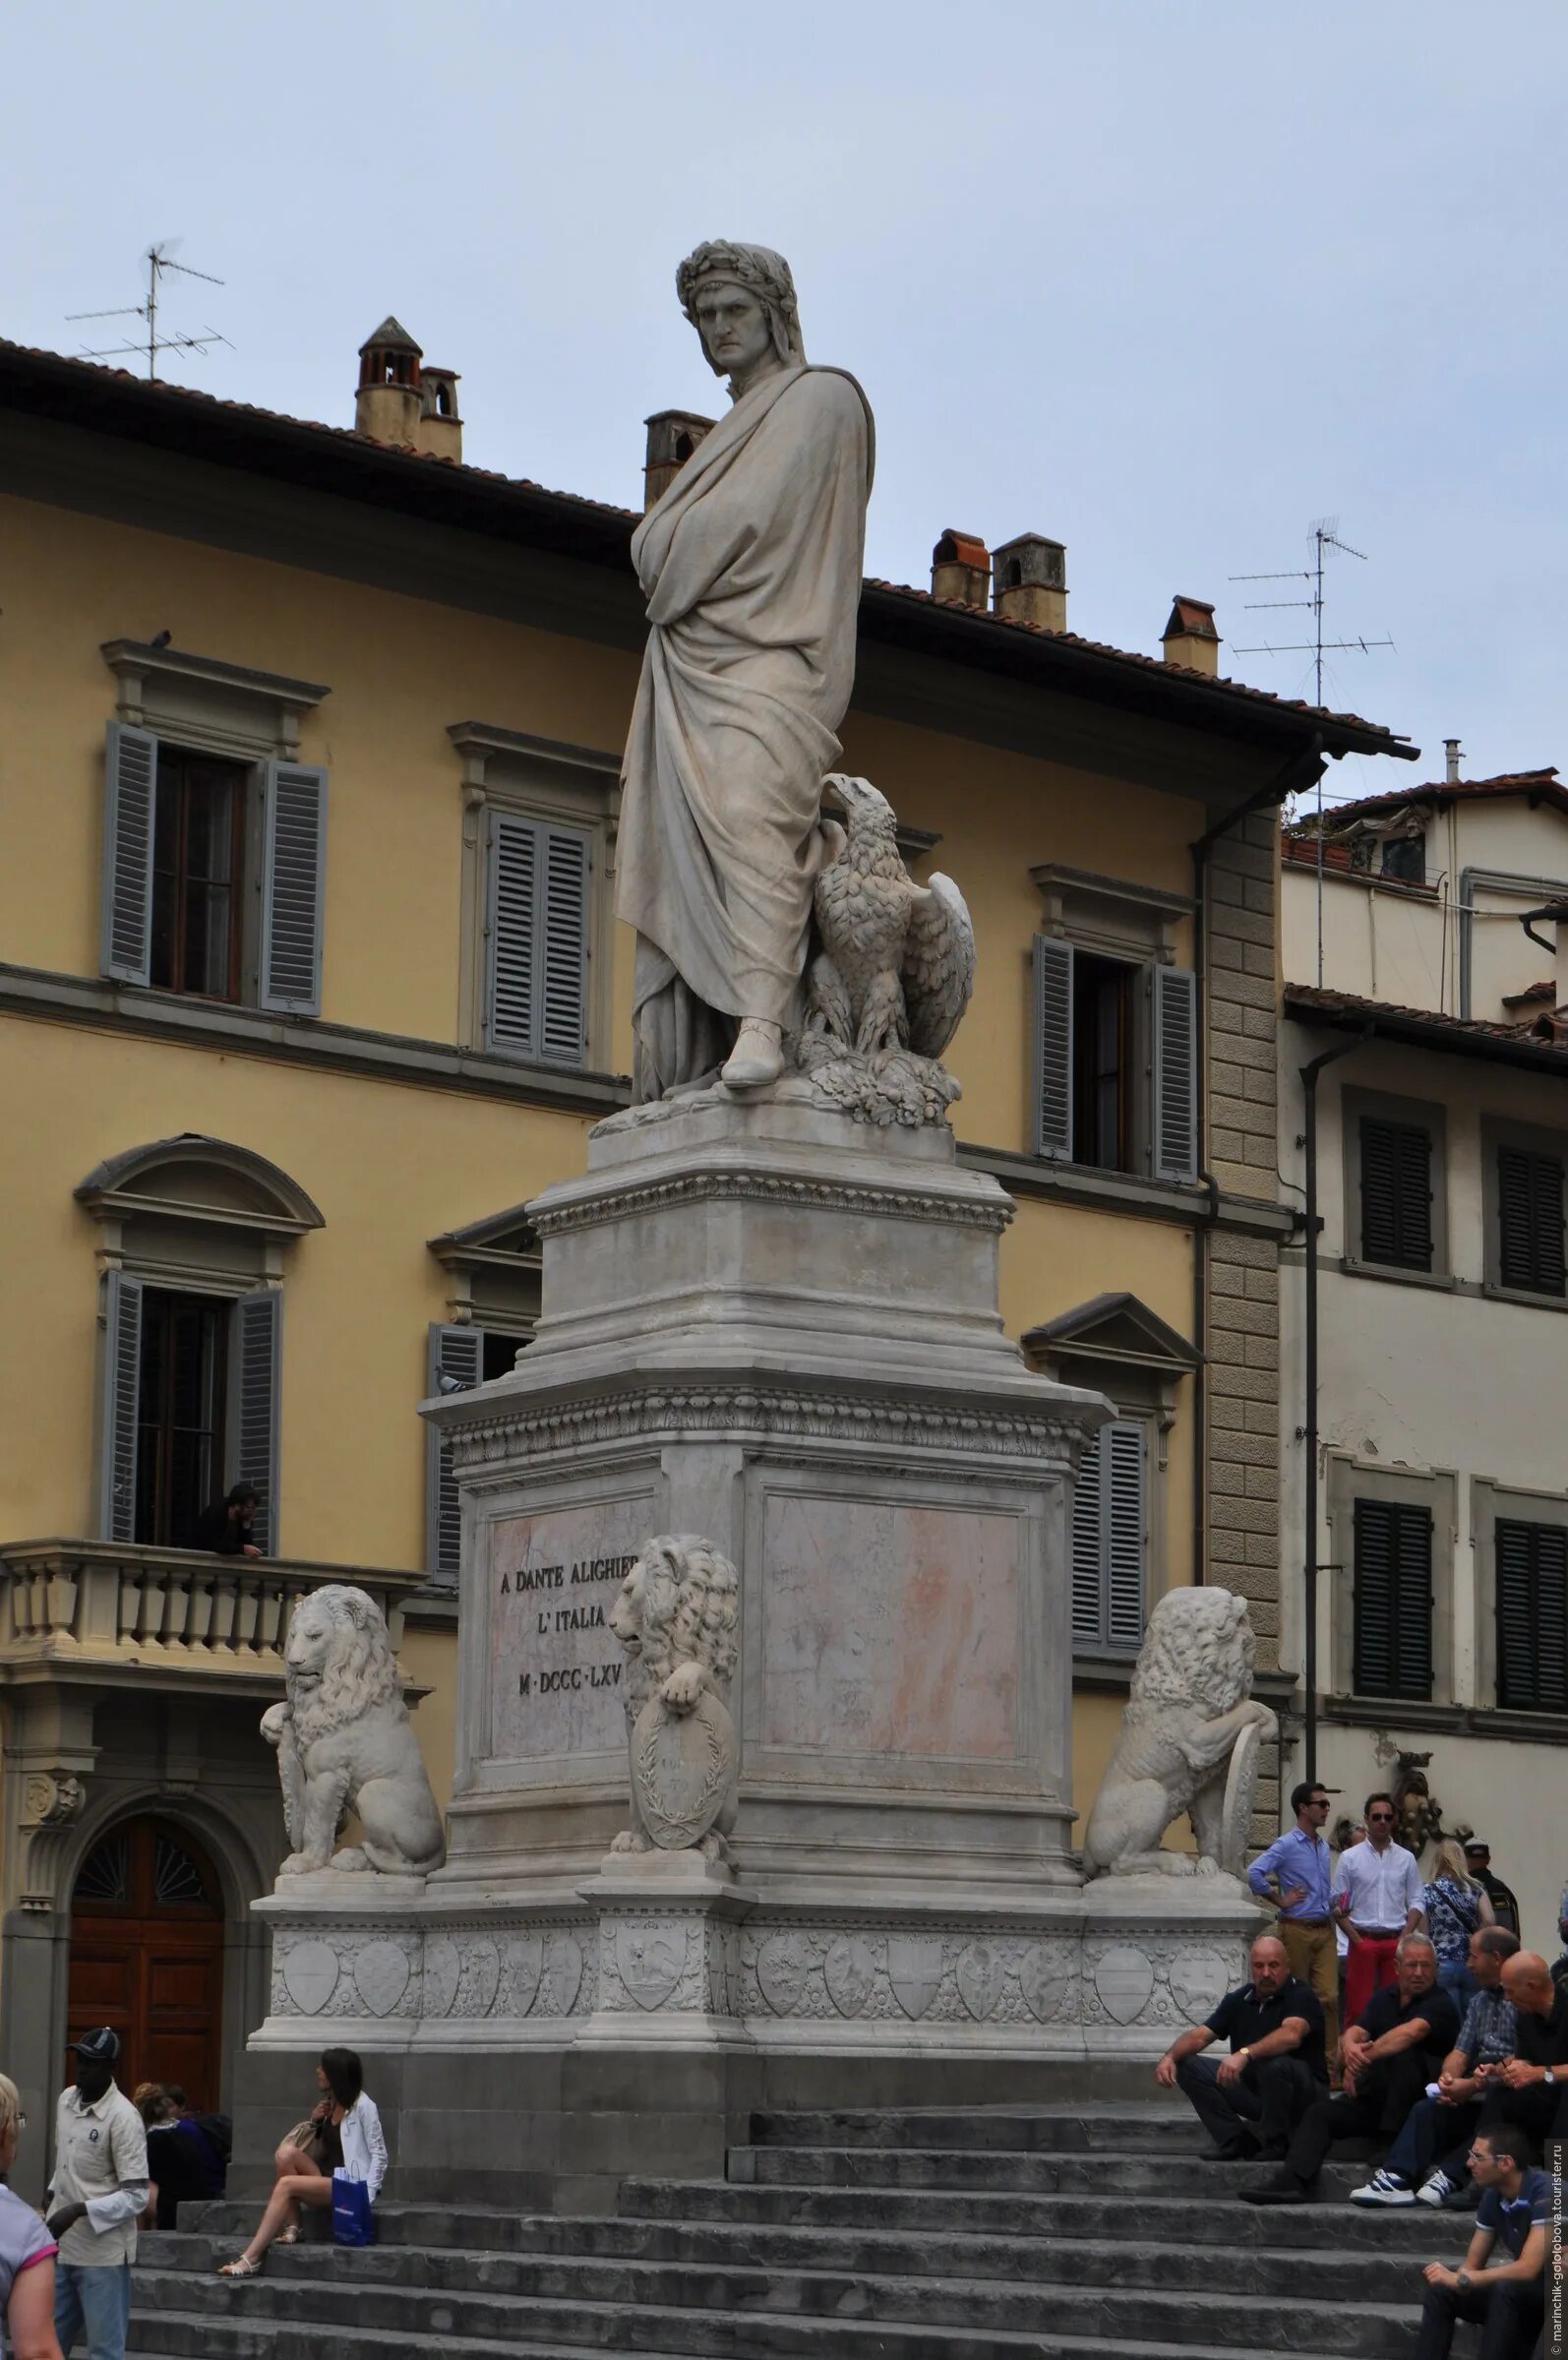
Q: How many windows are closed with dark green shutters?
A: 4